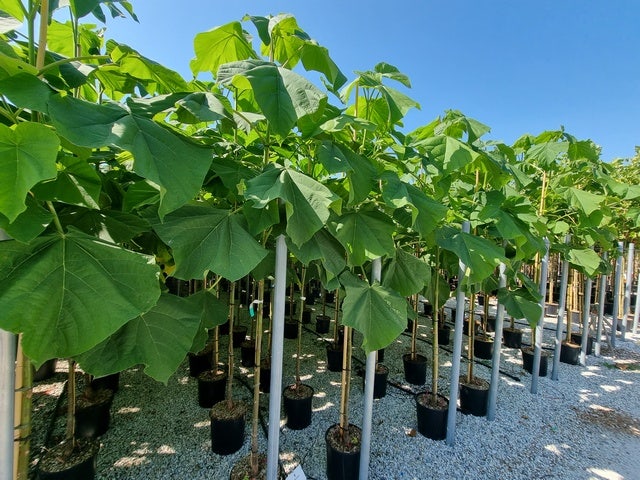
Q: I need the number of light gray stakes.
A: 12